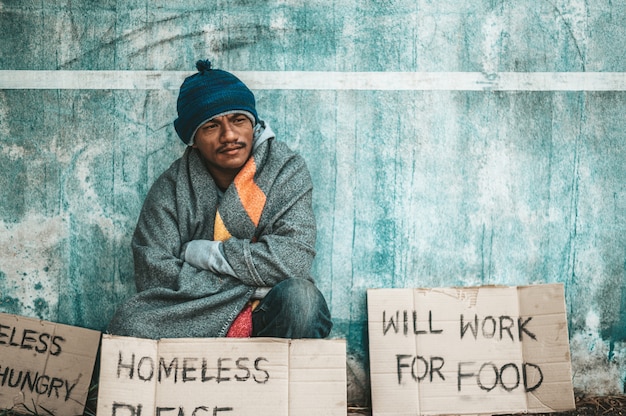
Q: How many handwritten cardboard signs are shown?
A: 3